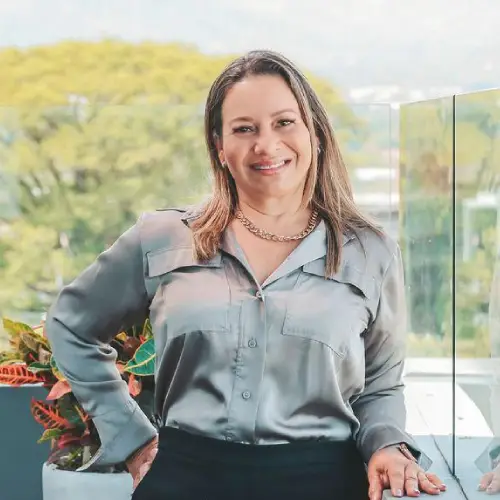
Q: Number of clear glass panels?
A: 3